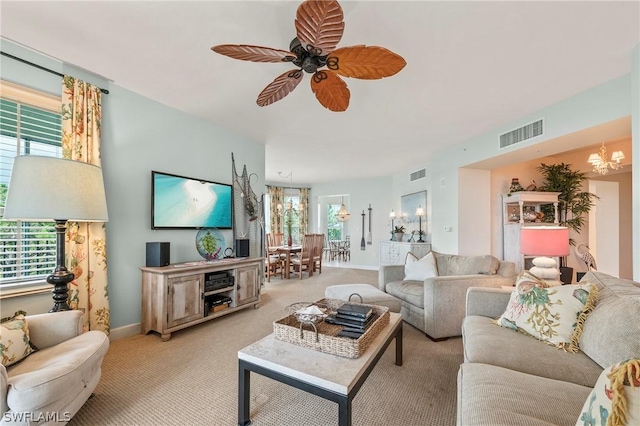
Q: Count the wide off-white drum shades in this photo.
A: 1